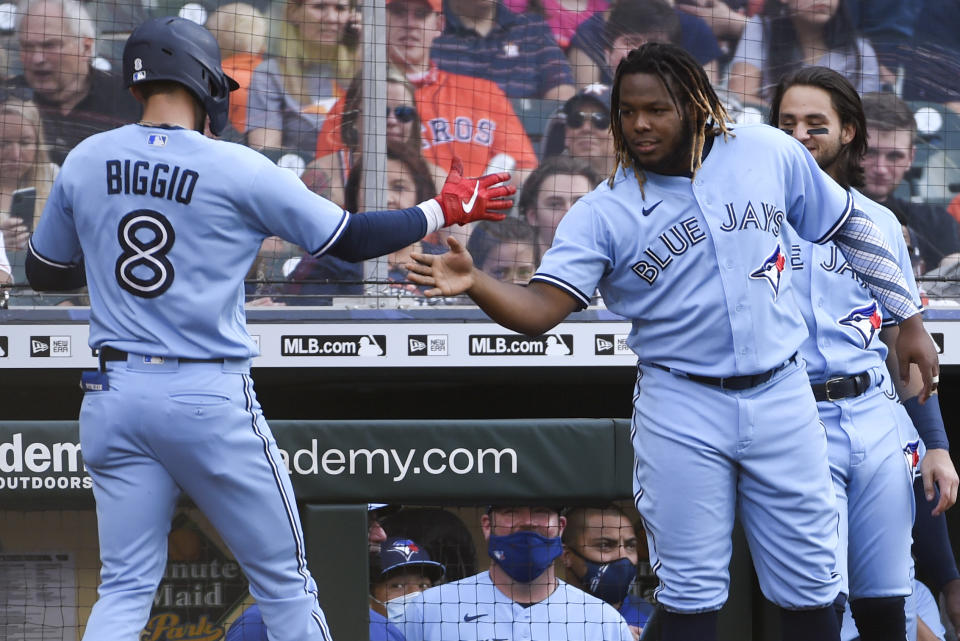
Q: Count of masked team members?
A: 3